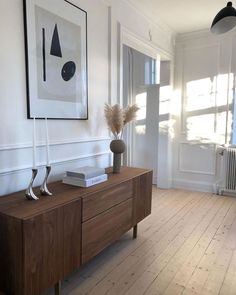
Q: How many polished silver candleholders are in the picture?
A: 2